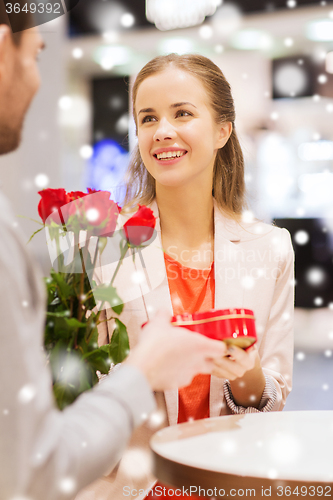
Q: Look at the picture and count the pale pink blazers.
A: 1